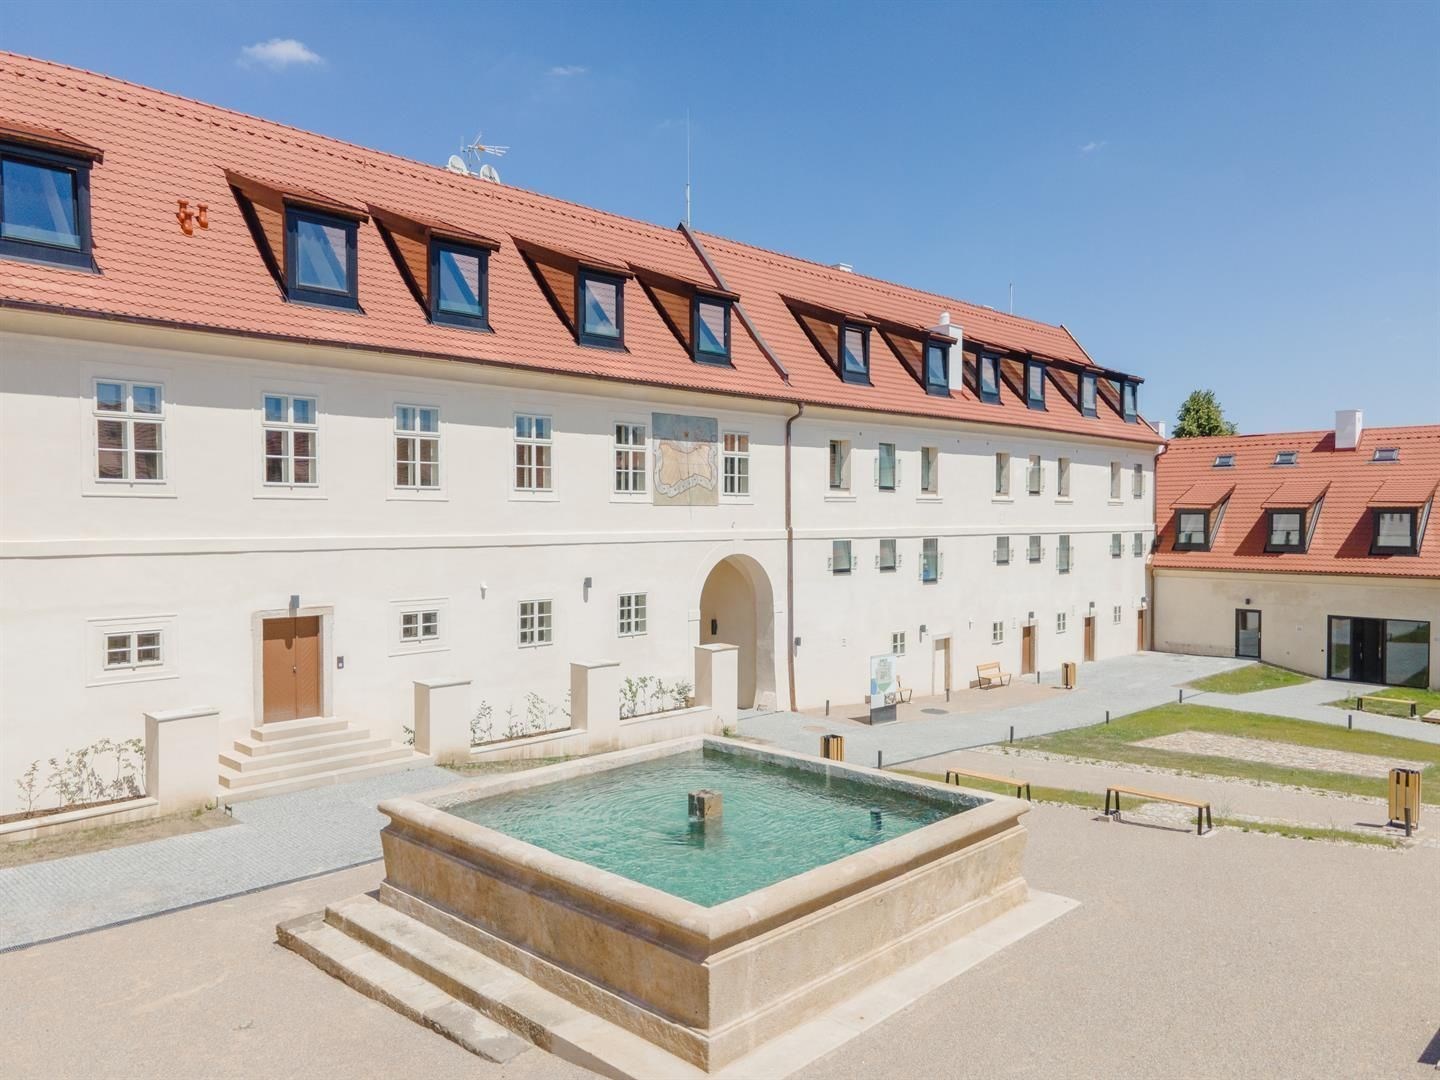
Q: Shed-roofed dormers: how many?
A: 14